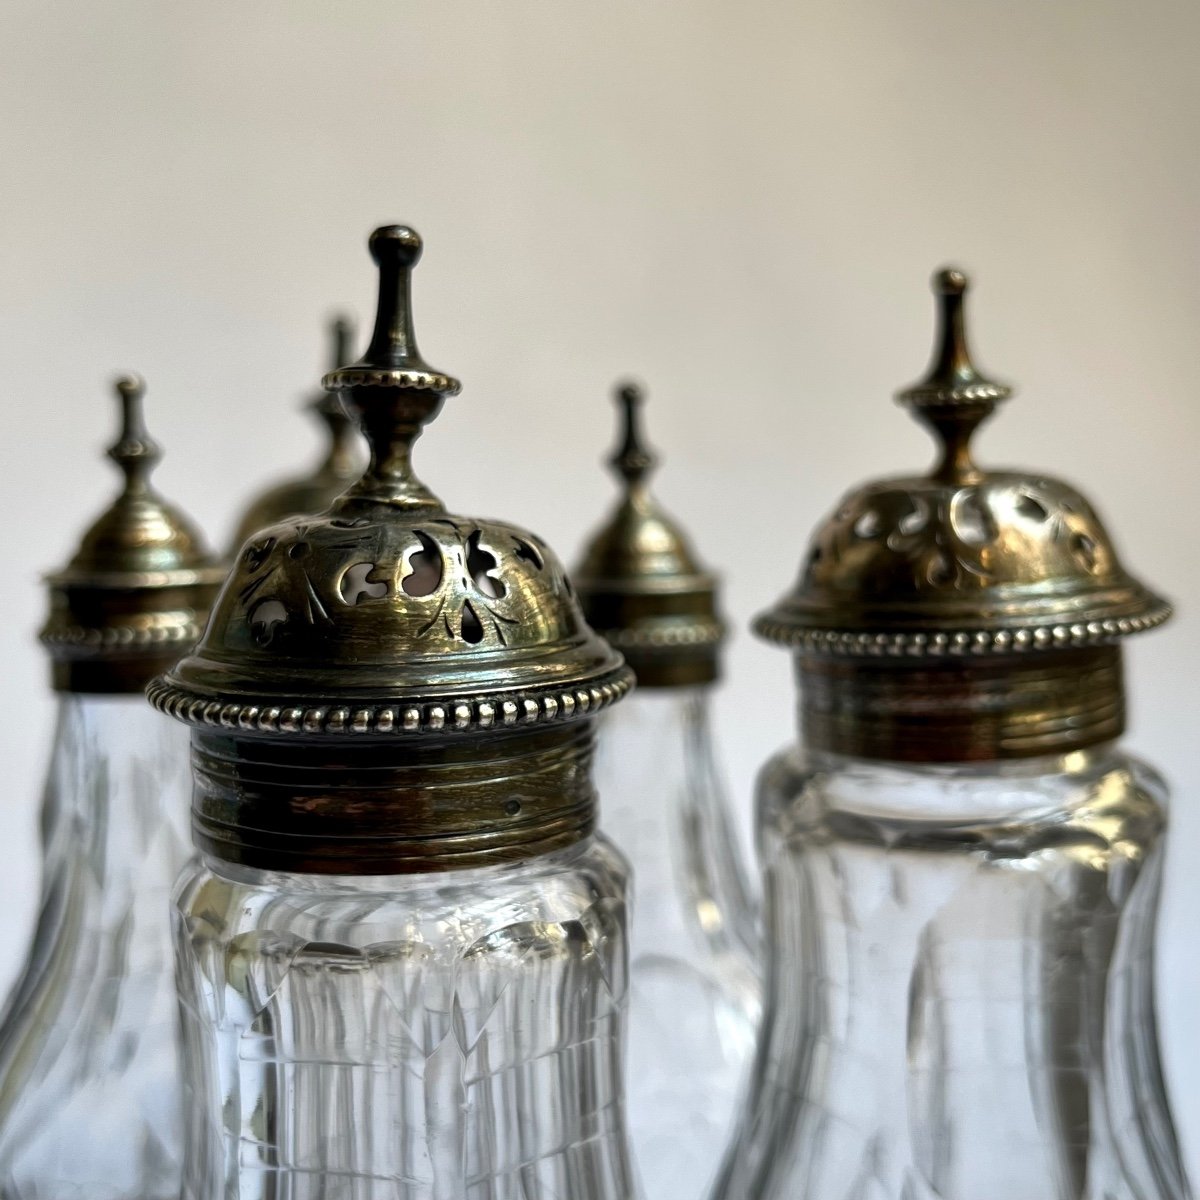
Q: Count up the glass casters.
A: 5